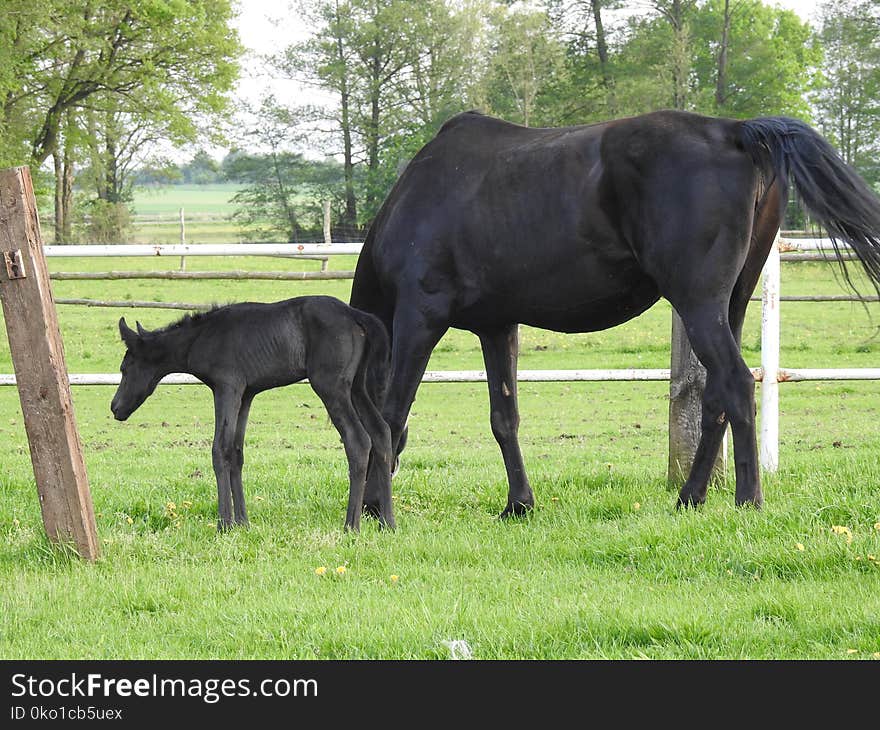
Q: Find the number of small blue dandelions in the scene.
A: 0